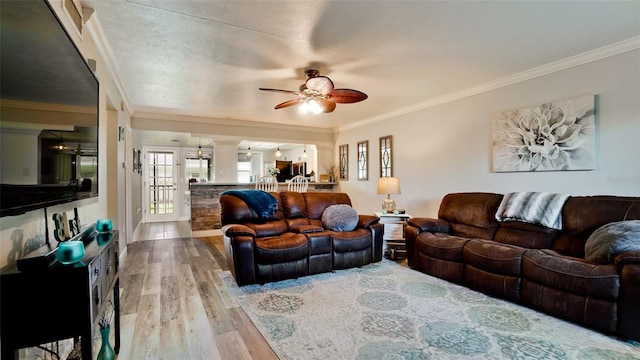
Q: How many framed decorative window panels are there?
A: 3